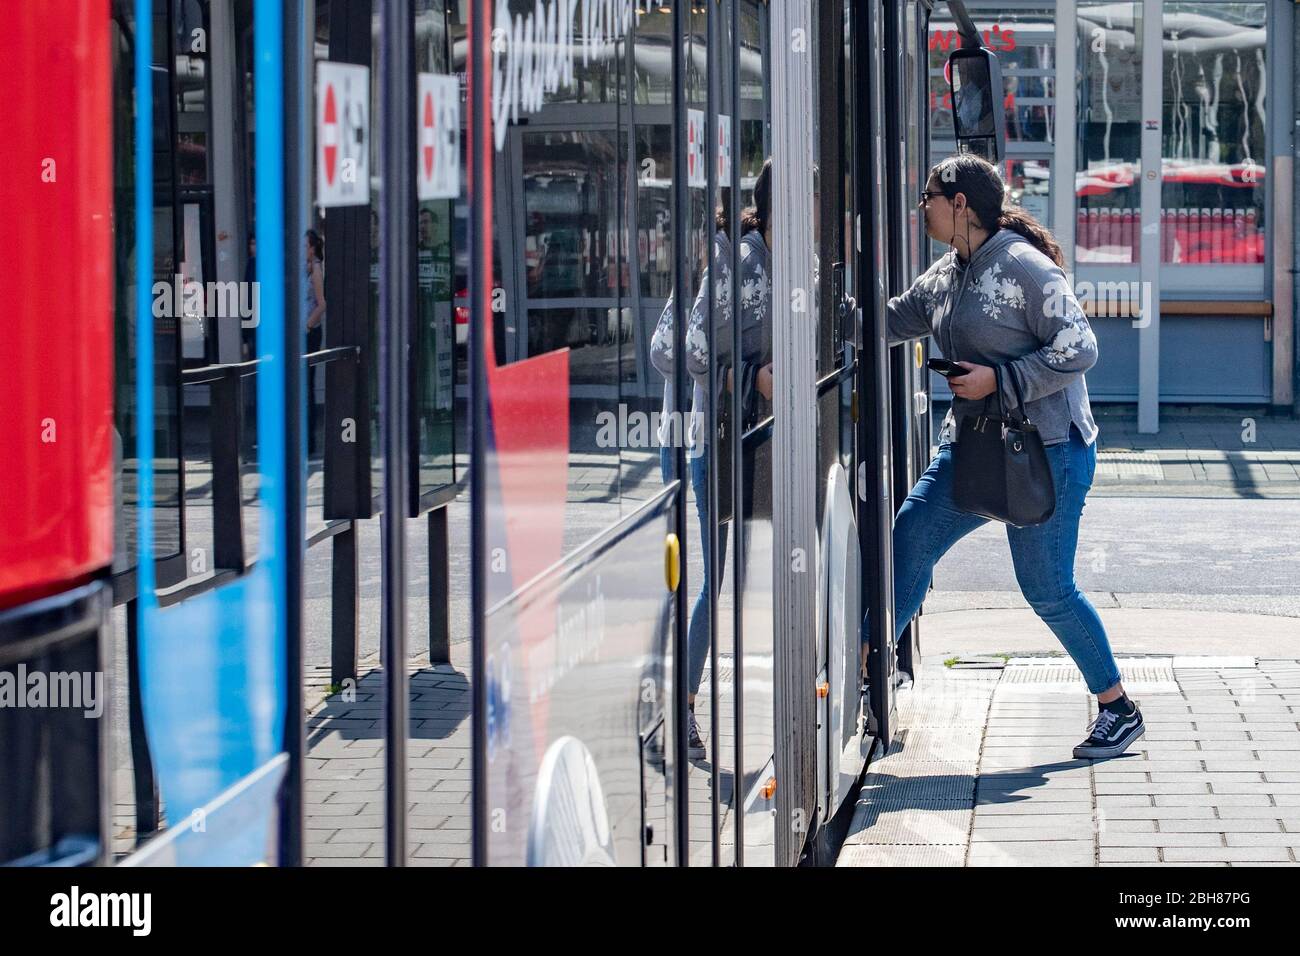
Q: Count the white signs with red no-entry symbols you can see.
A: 4